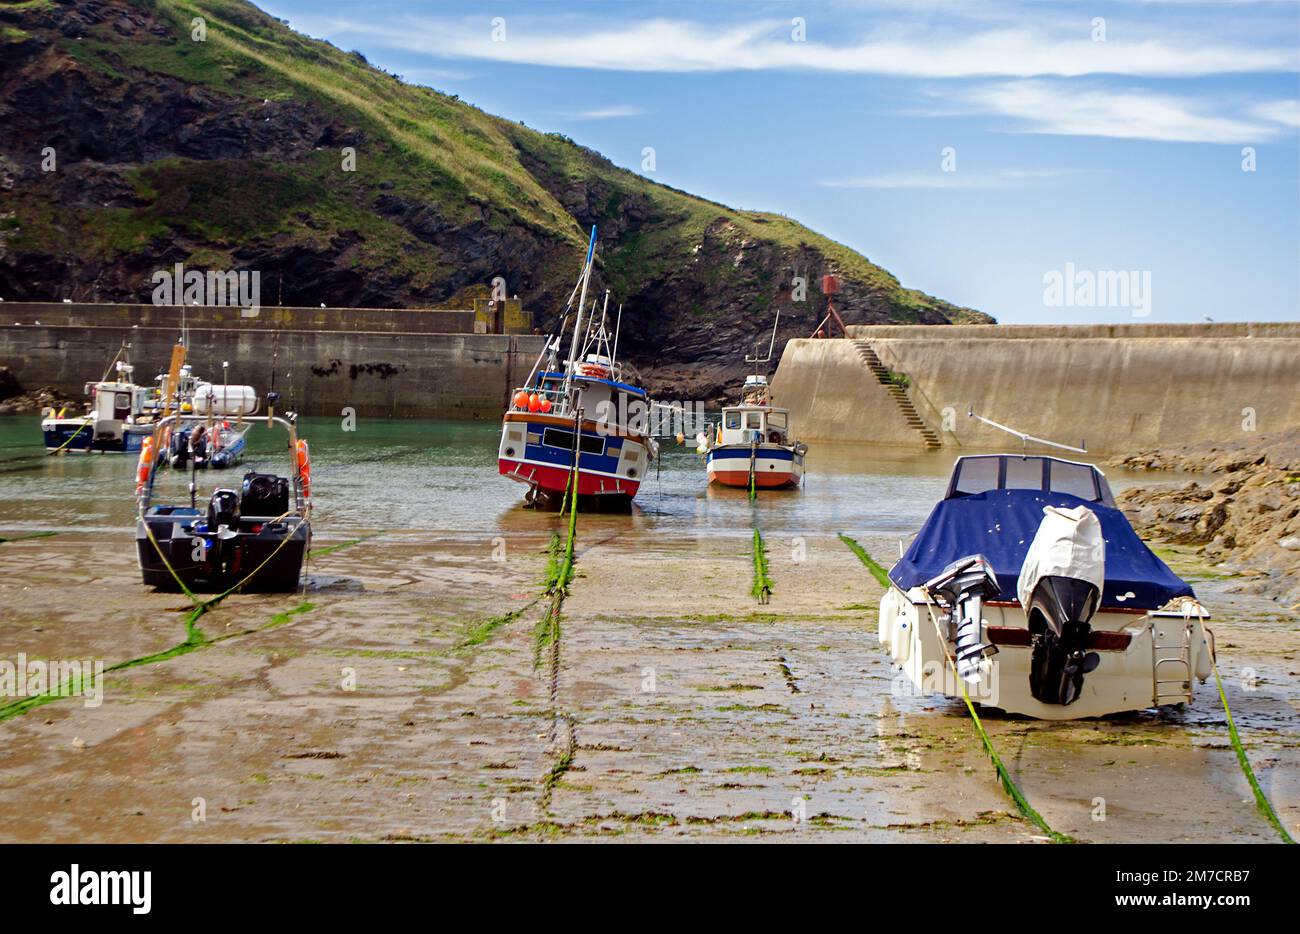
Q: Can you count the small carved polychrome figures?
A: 0